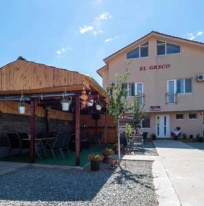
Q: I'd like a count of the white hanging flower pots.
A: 4